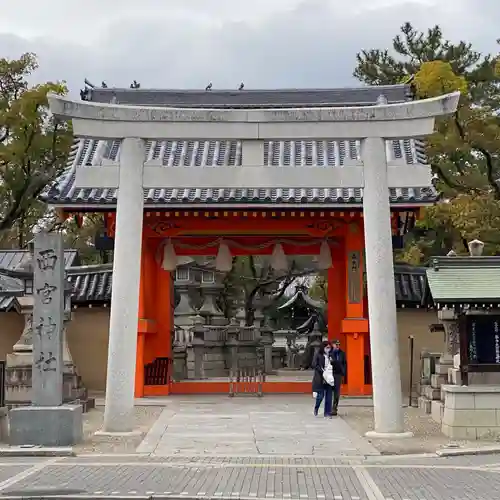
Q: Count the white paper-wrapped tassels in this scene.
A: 4